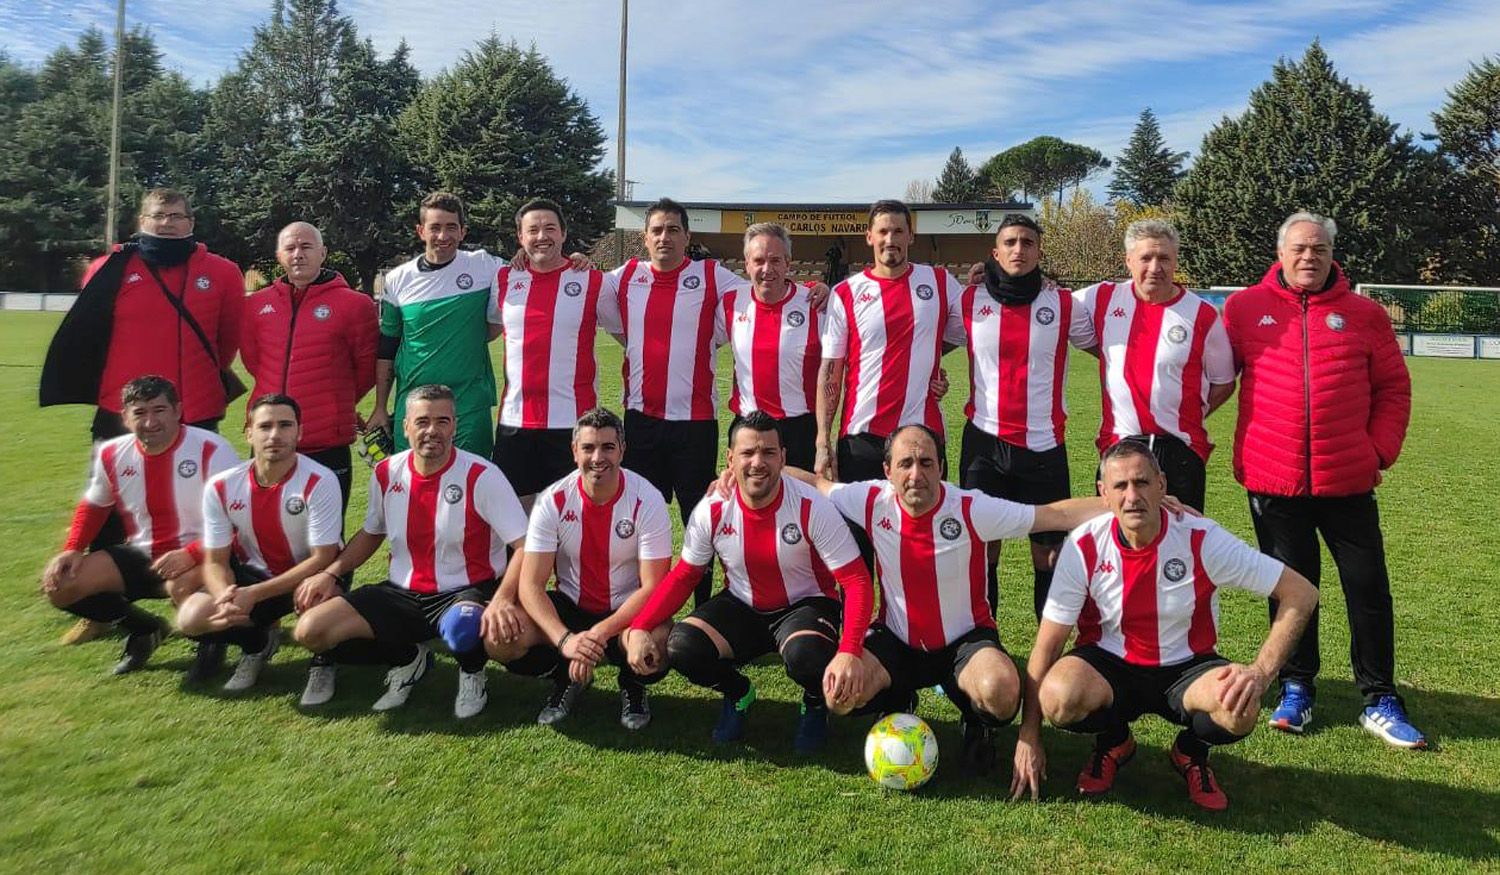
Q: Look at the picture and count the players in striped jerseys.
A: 13